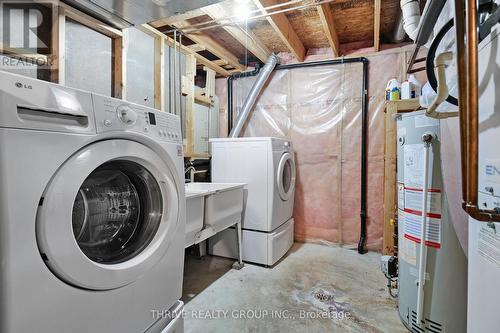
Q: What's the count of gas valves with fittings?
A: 1